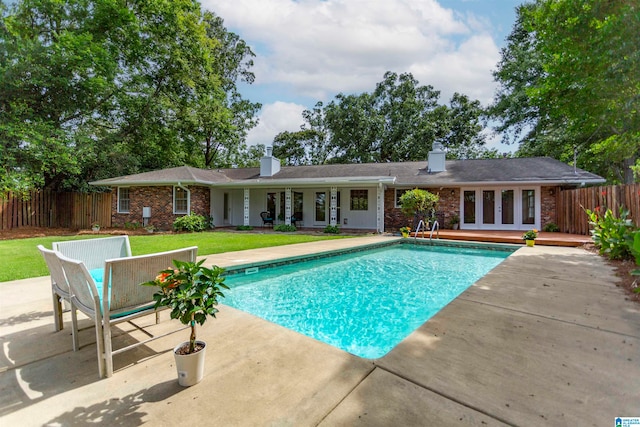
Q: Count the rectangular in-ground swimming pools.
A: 1